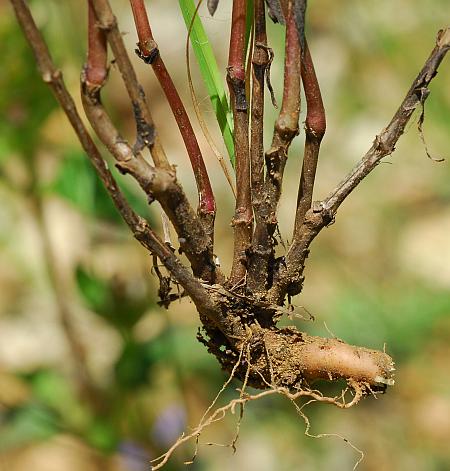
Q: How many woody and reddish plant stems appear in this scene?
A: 9